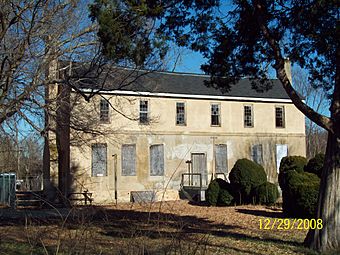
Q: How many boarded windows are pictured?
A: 6